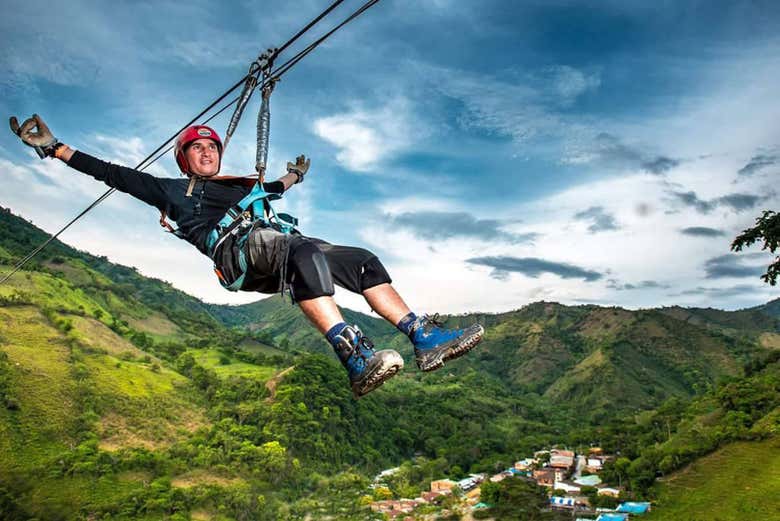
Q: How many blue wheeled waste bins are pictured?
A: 0